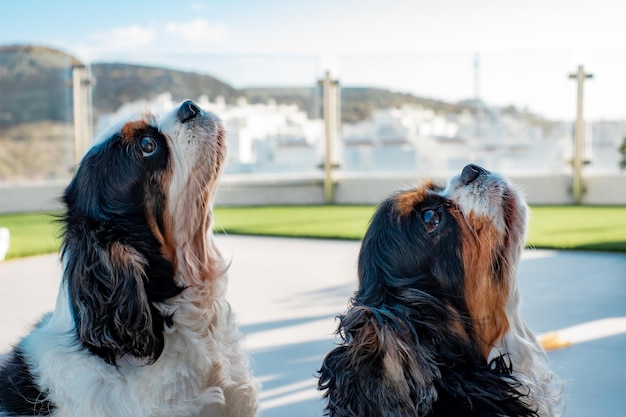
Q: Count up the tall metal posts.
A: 3